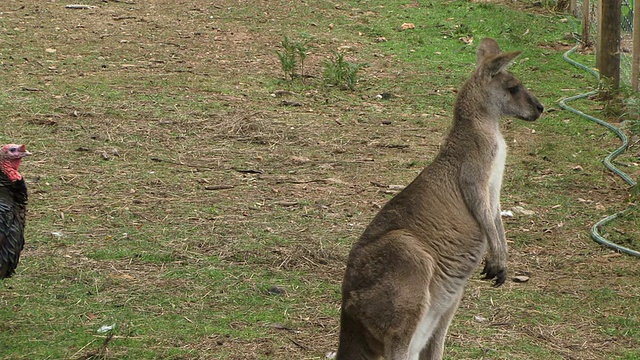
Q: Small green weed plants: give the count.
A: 2